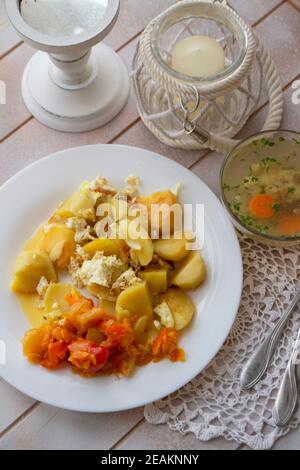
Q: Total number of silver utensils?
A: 2